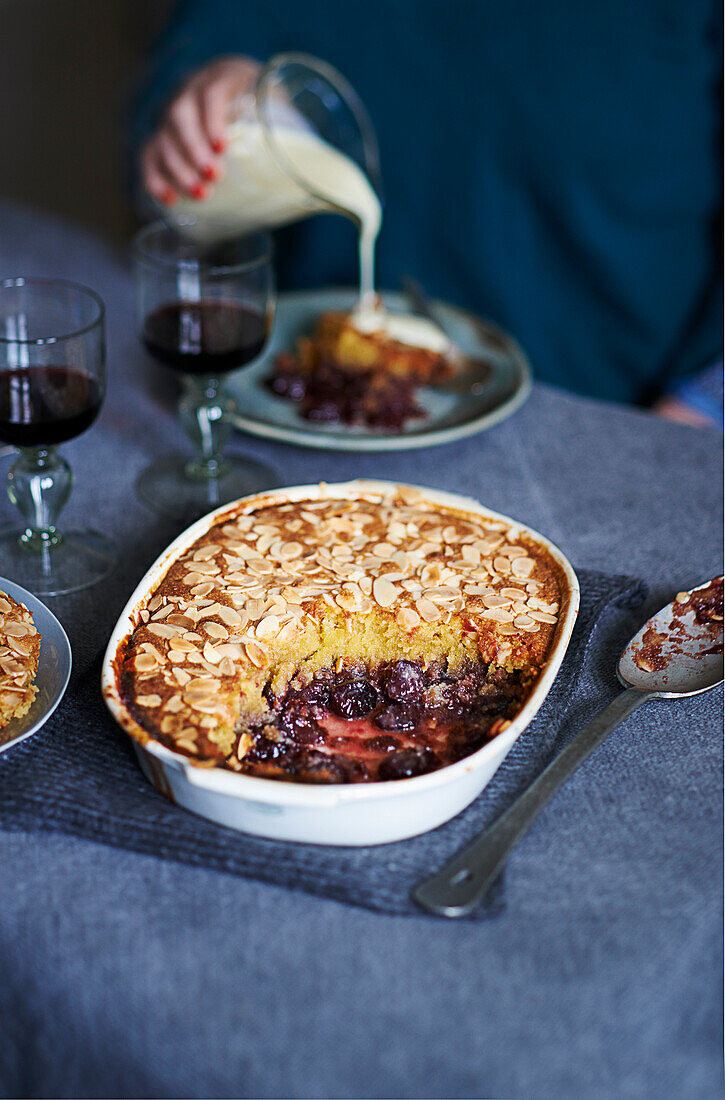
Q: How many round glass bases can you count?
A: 2